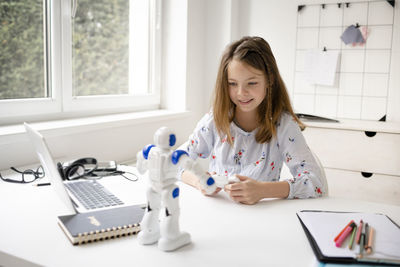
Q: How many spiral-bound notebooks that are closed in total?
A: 1